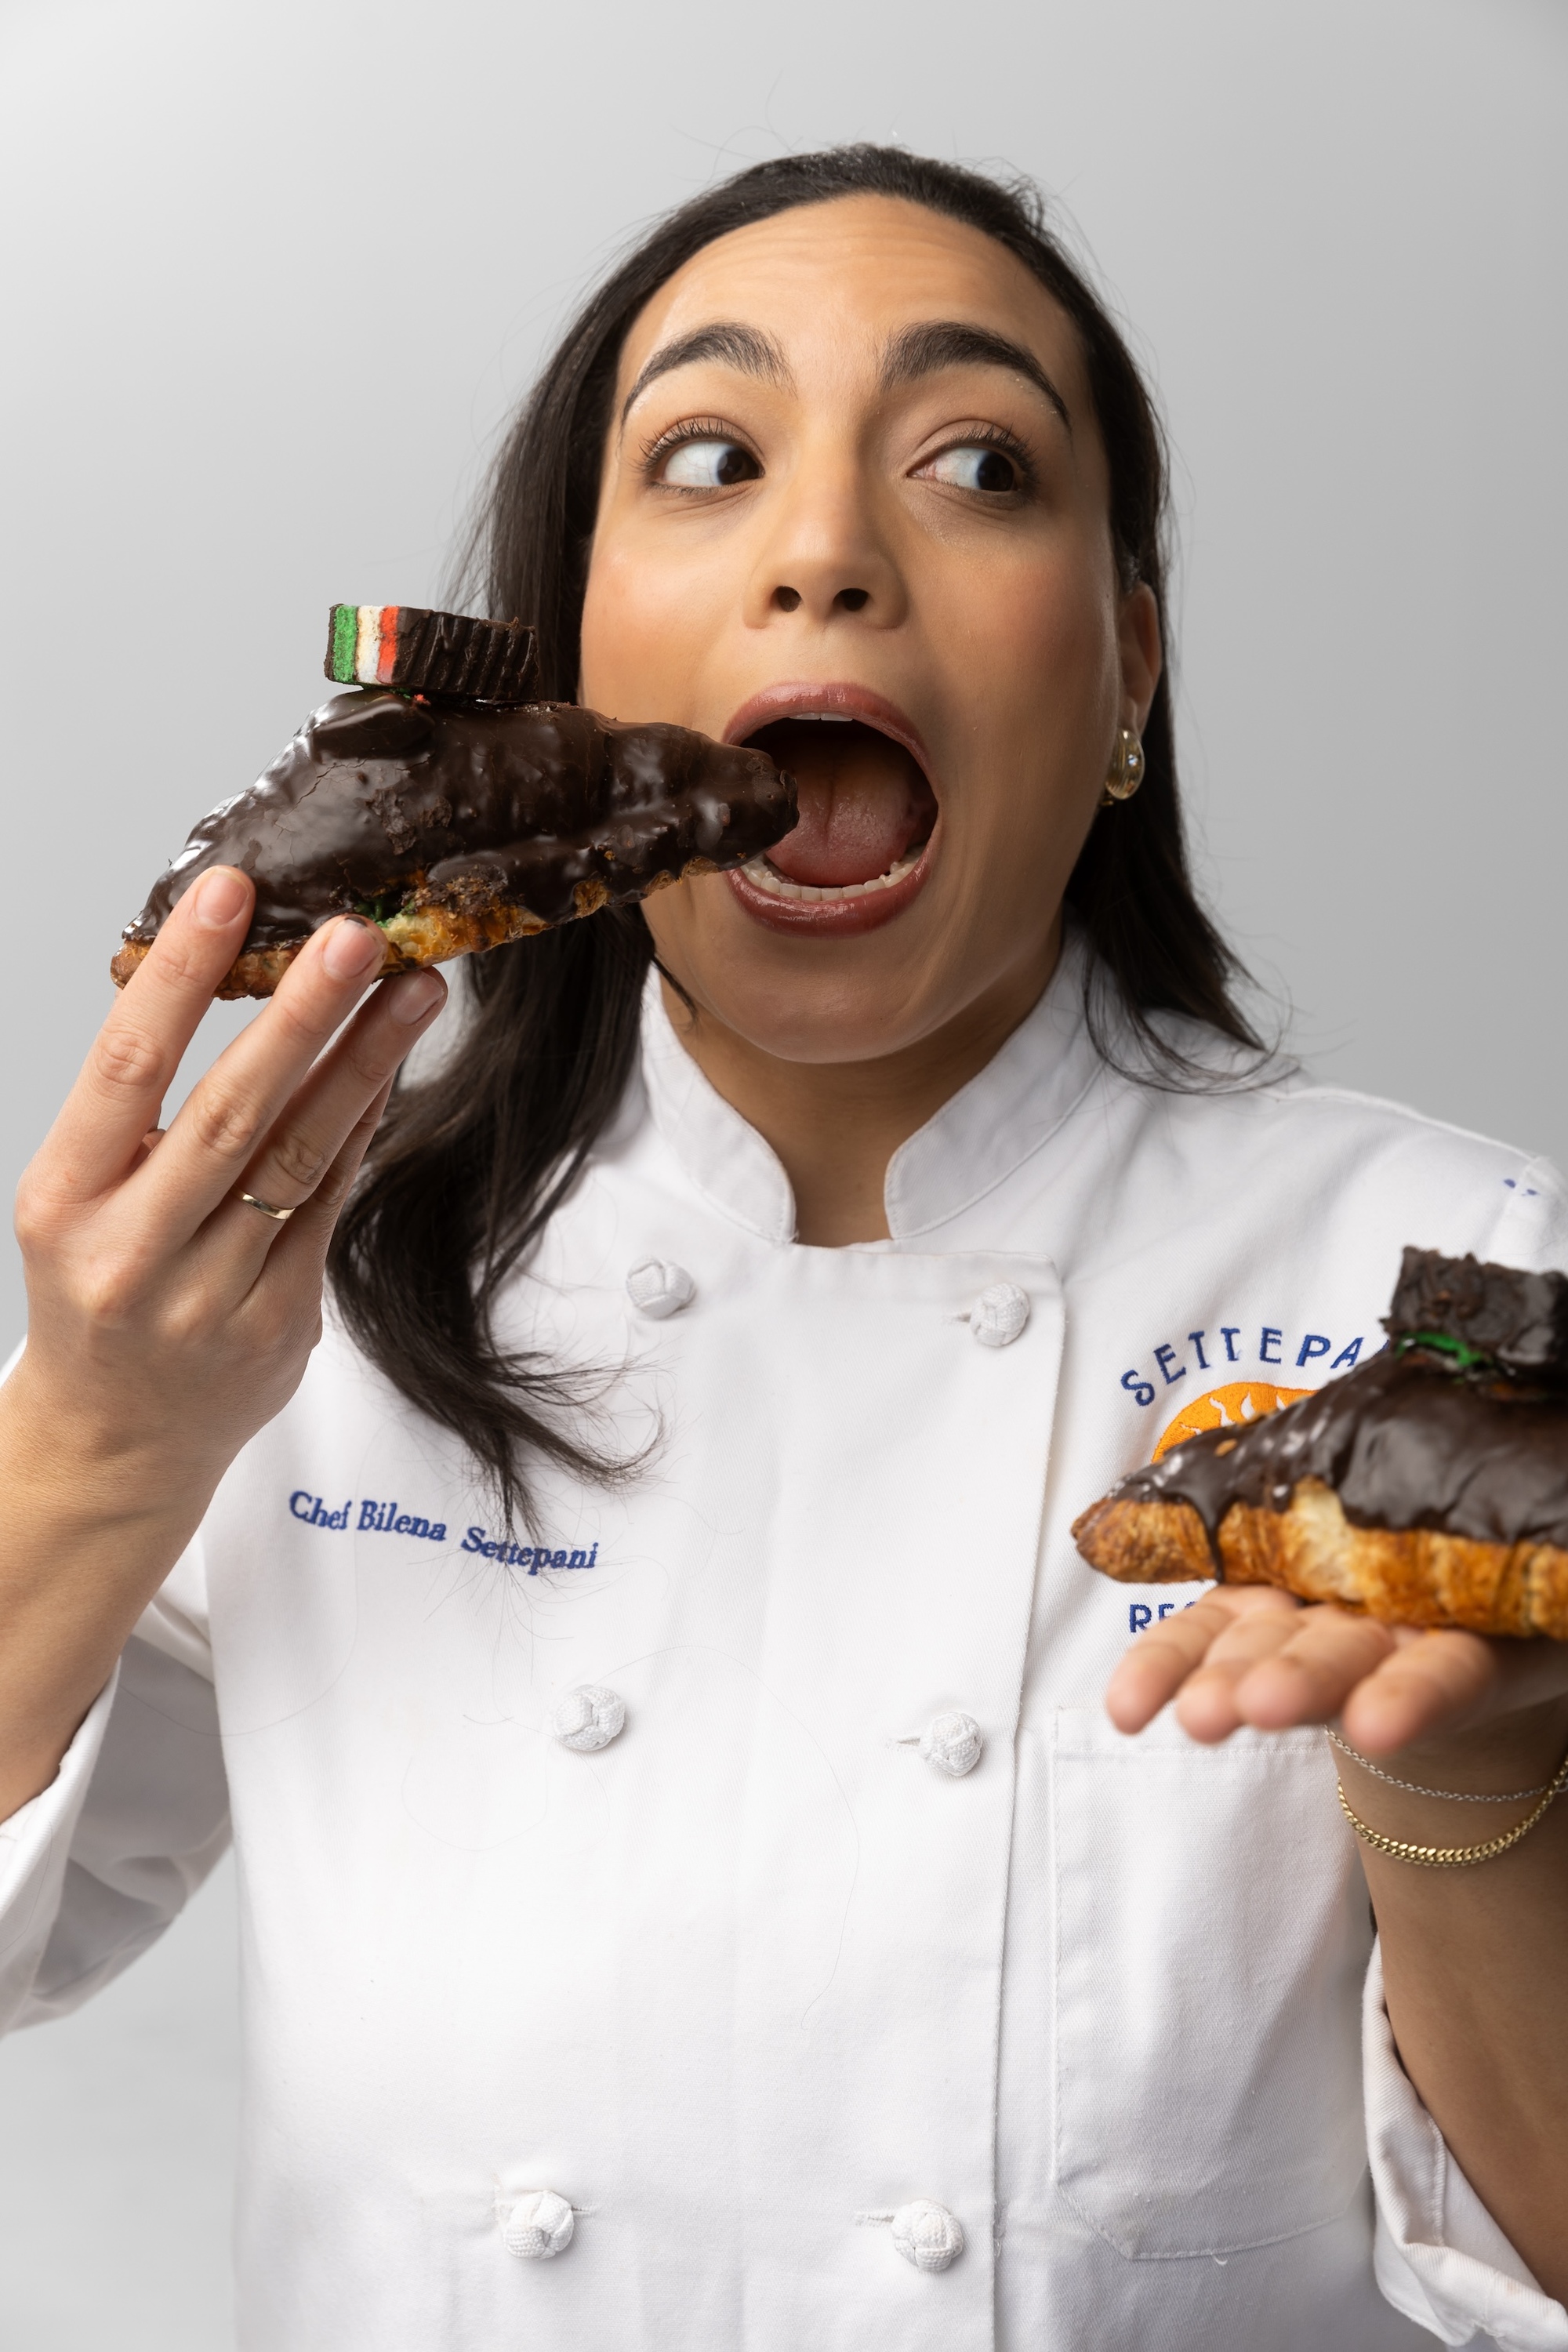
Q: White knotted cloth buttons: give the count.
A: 6